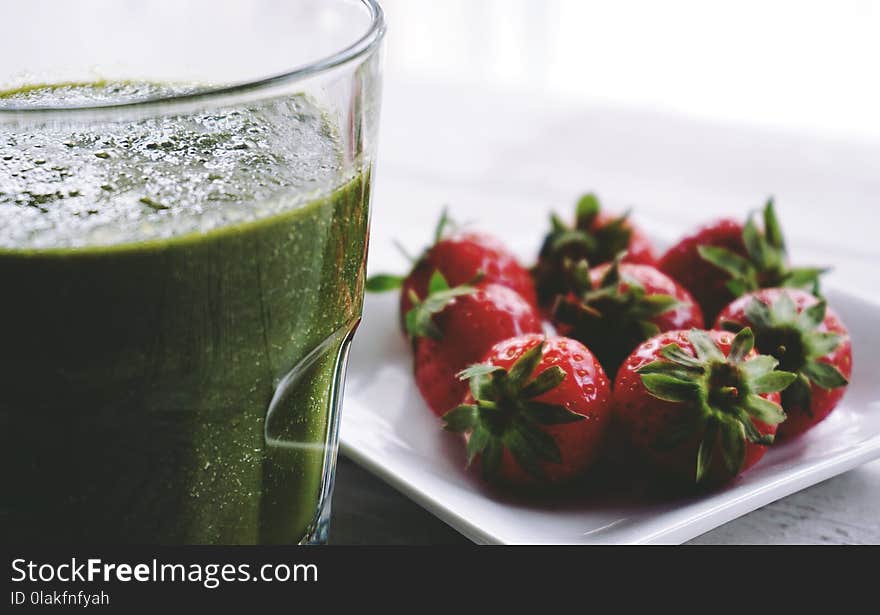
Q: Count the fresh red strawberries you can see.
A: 8